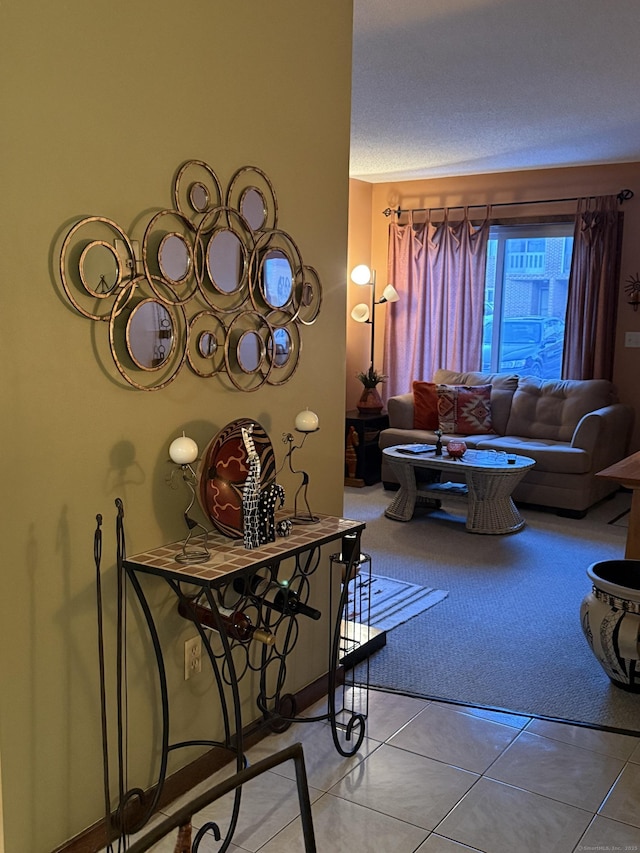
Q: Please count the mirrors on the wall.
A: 11